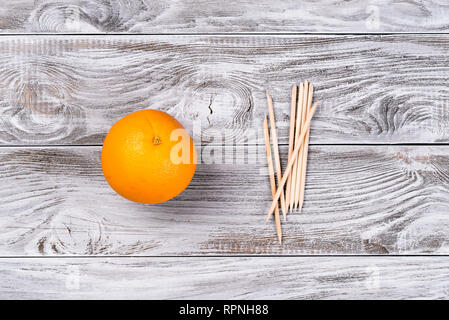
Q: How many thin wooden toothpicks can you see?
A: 7